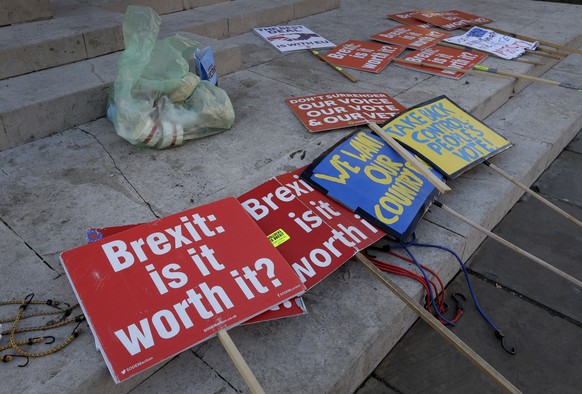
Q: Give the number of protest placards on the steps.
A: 13